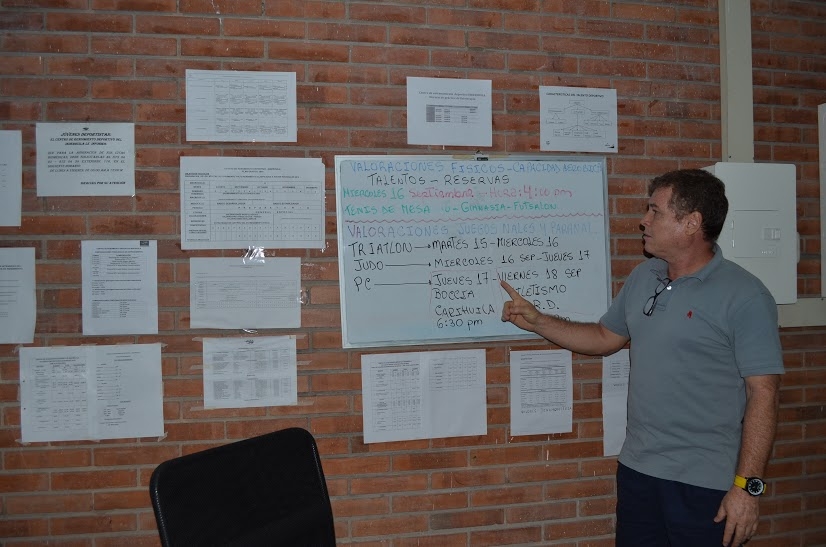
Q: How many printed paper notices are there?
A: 14